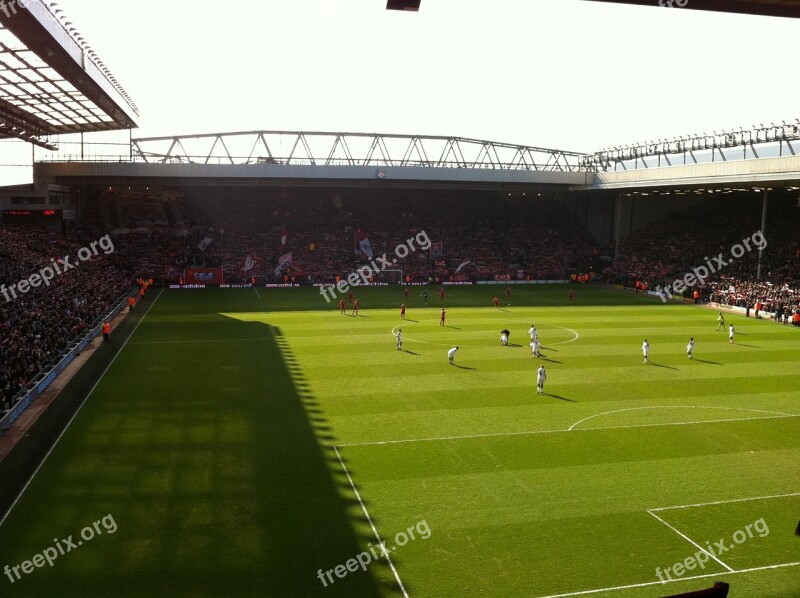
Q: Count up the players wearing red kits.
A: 10